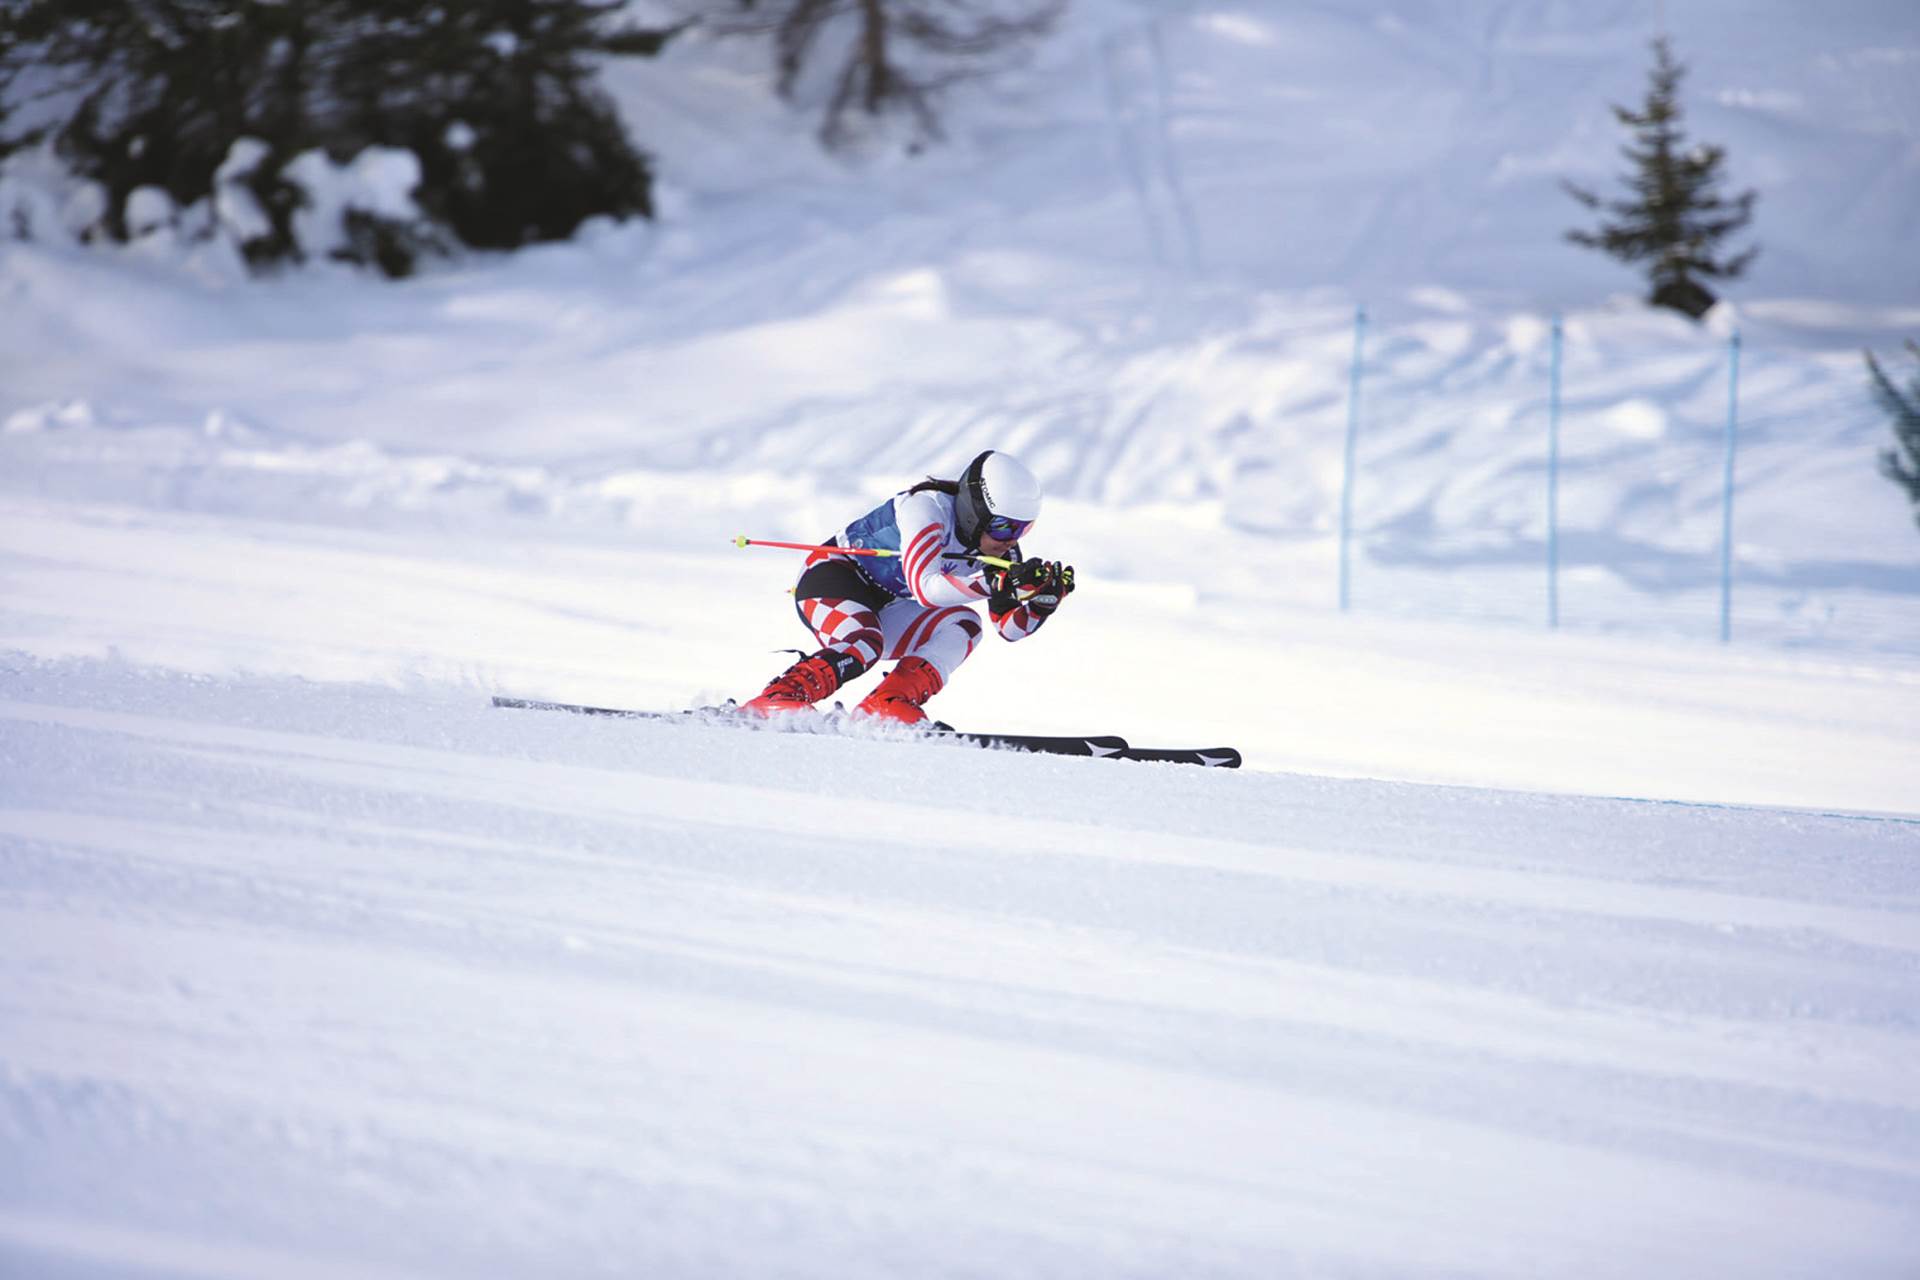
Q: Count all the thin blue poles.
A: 3